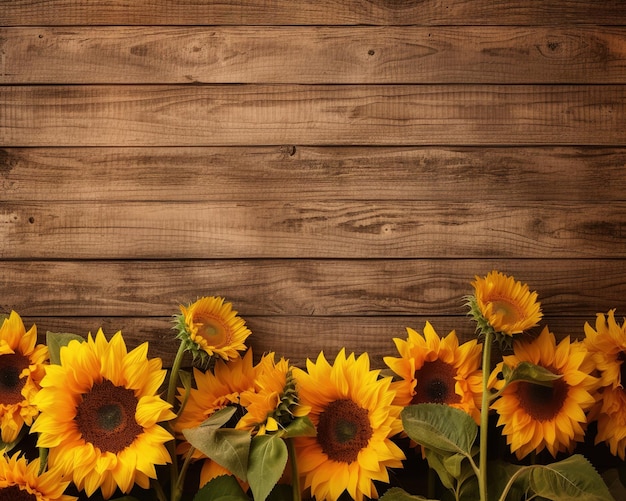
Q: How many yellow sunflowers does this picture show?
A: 11